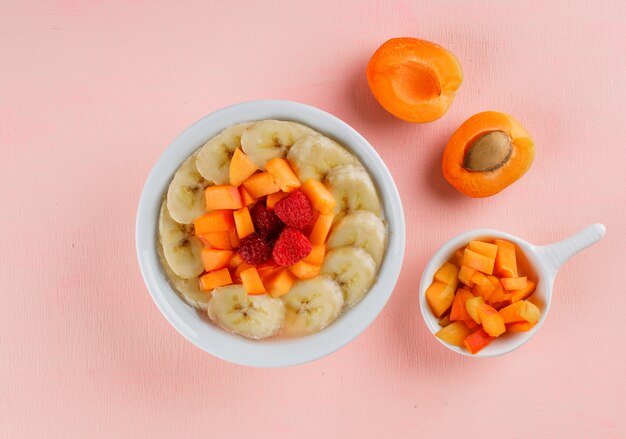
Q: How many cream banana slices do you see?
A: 11